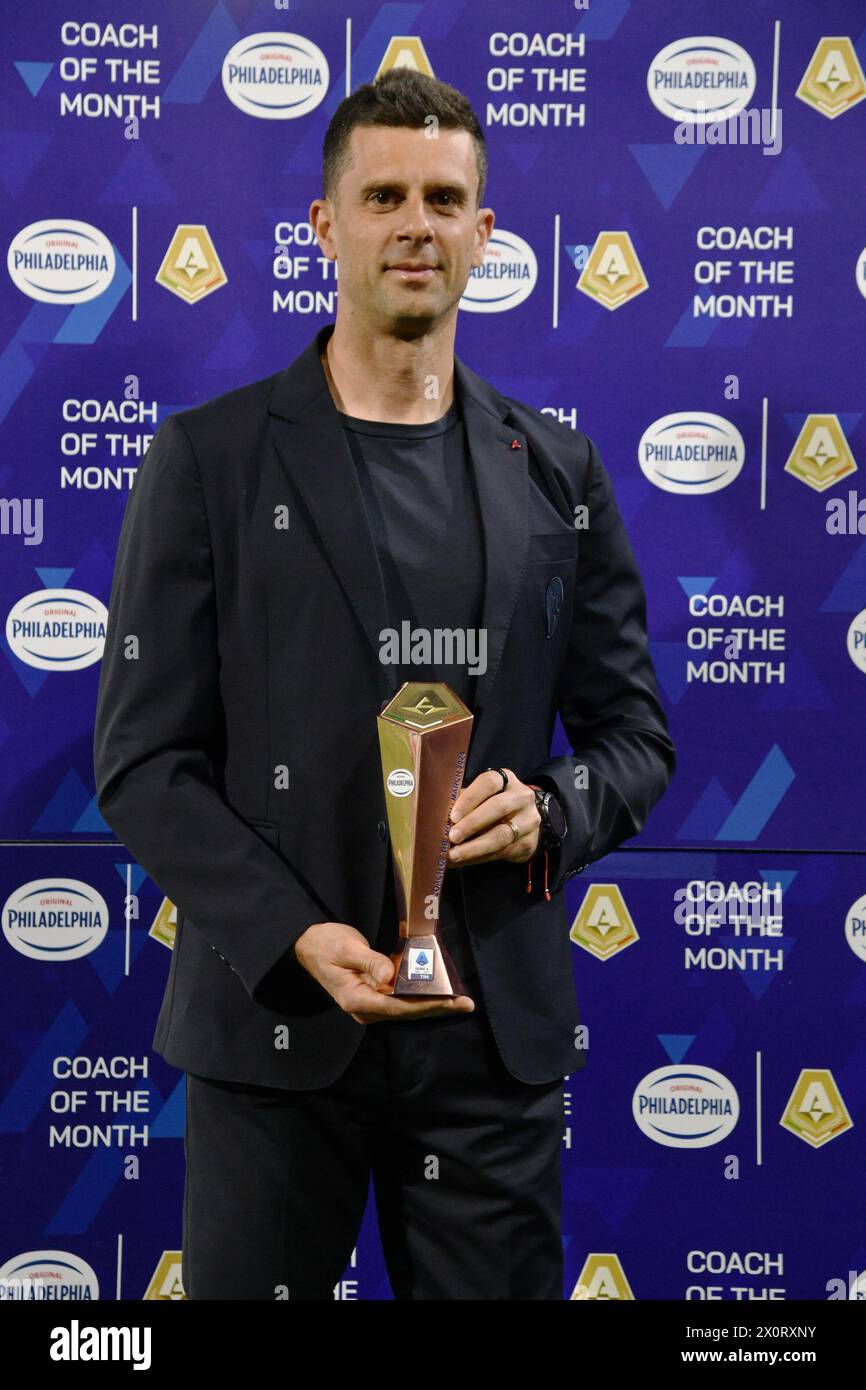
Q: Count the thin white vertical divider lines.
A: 8